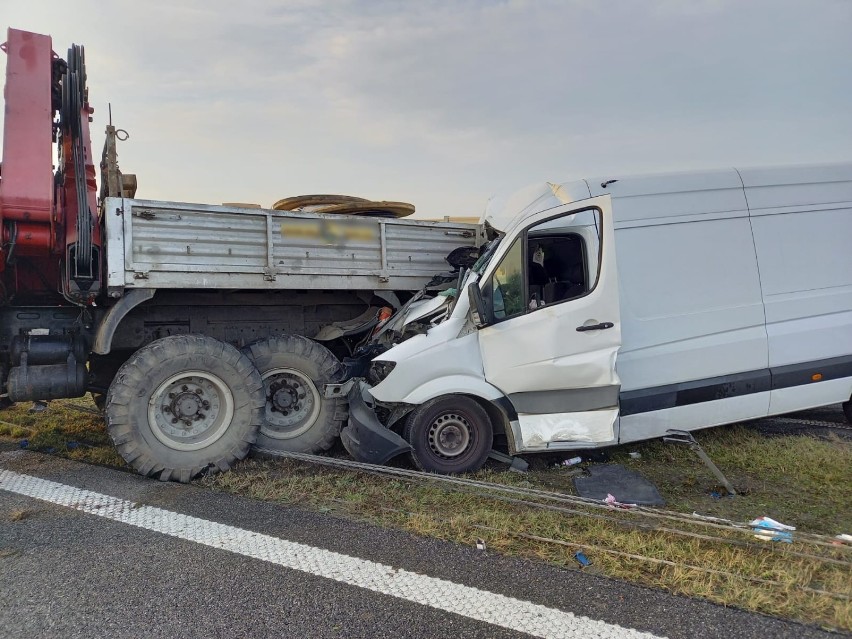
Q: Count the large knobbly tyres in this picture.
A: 2